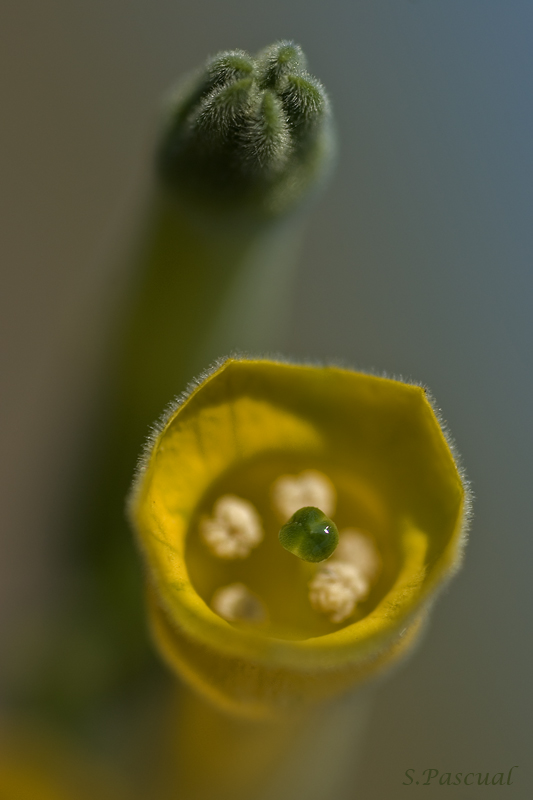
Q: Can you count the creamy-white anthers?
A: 5